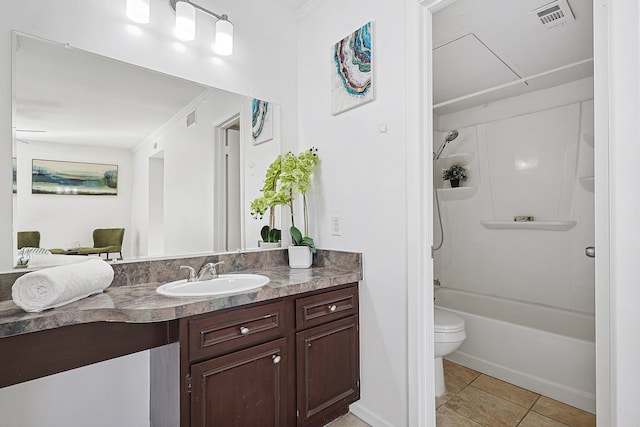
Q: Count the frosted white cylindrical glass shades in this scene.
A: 3